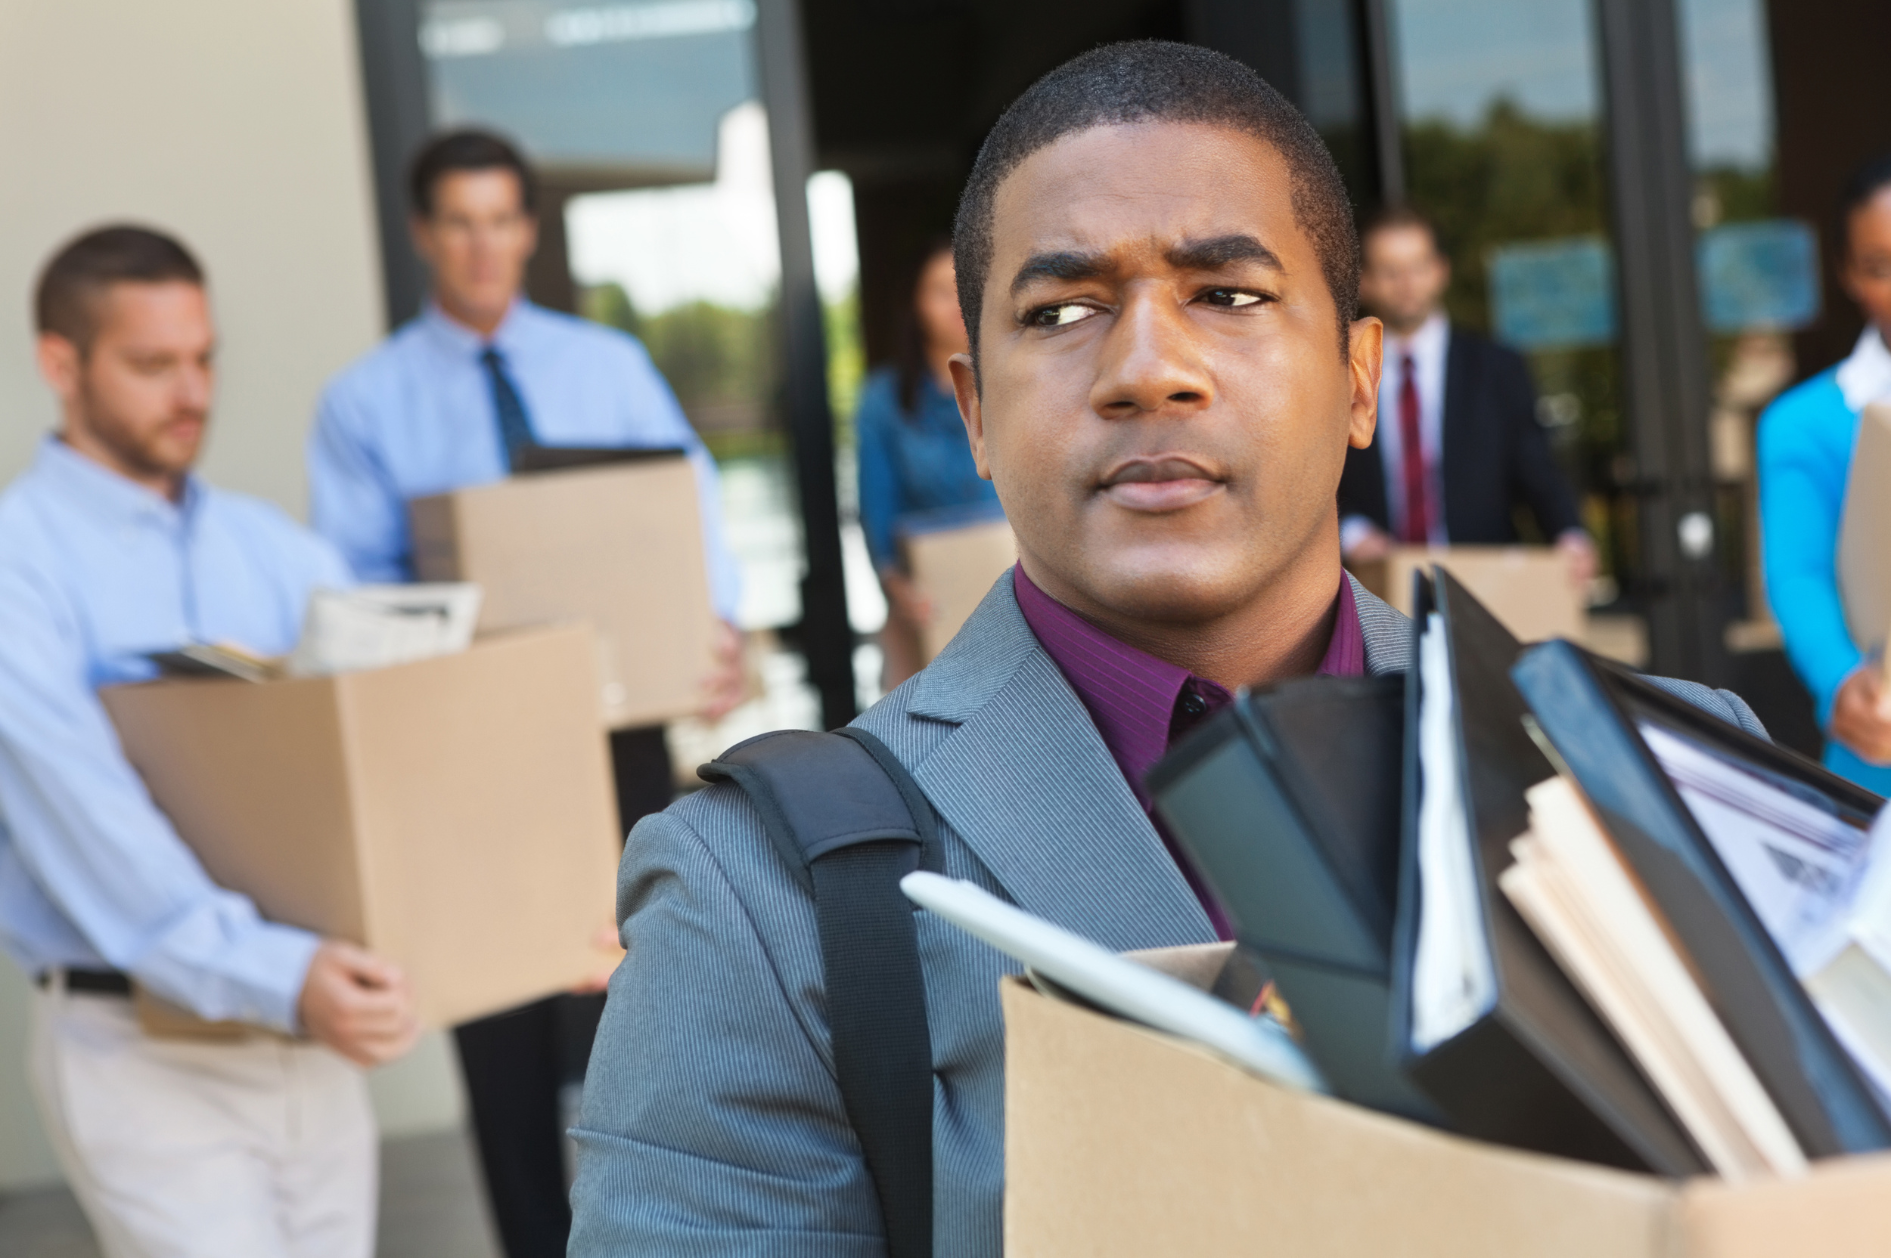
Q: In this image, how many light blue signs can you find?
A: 2